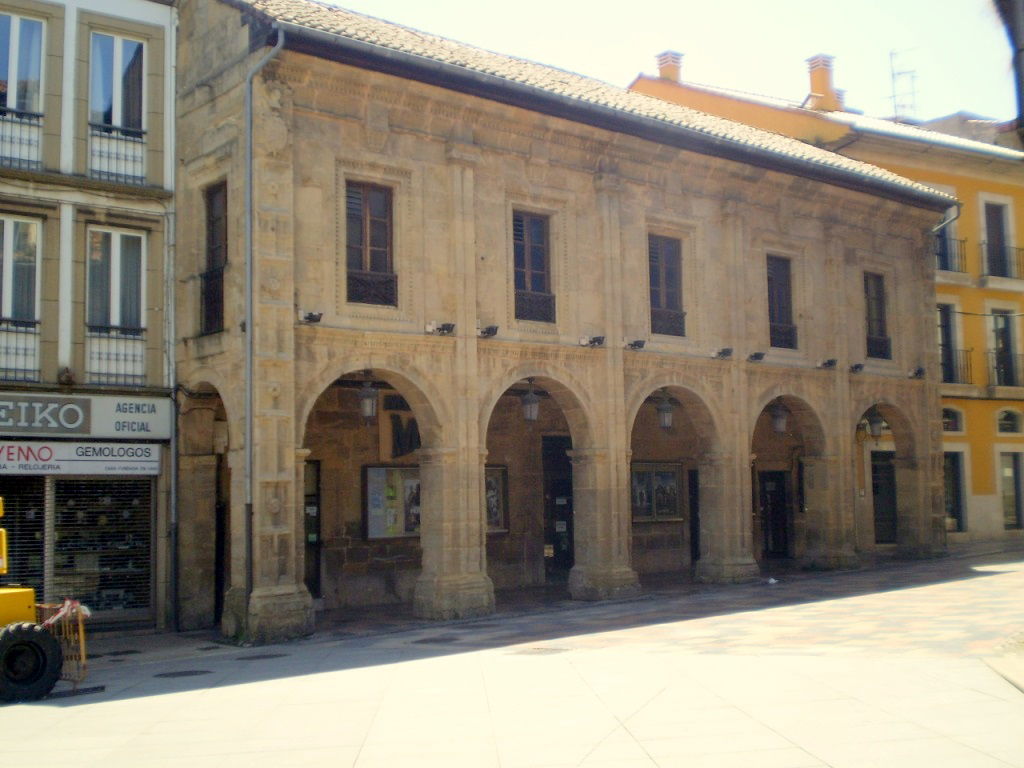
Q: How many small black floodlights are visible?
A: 10